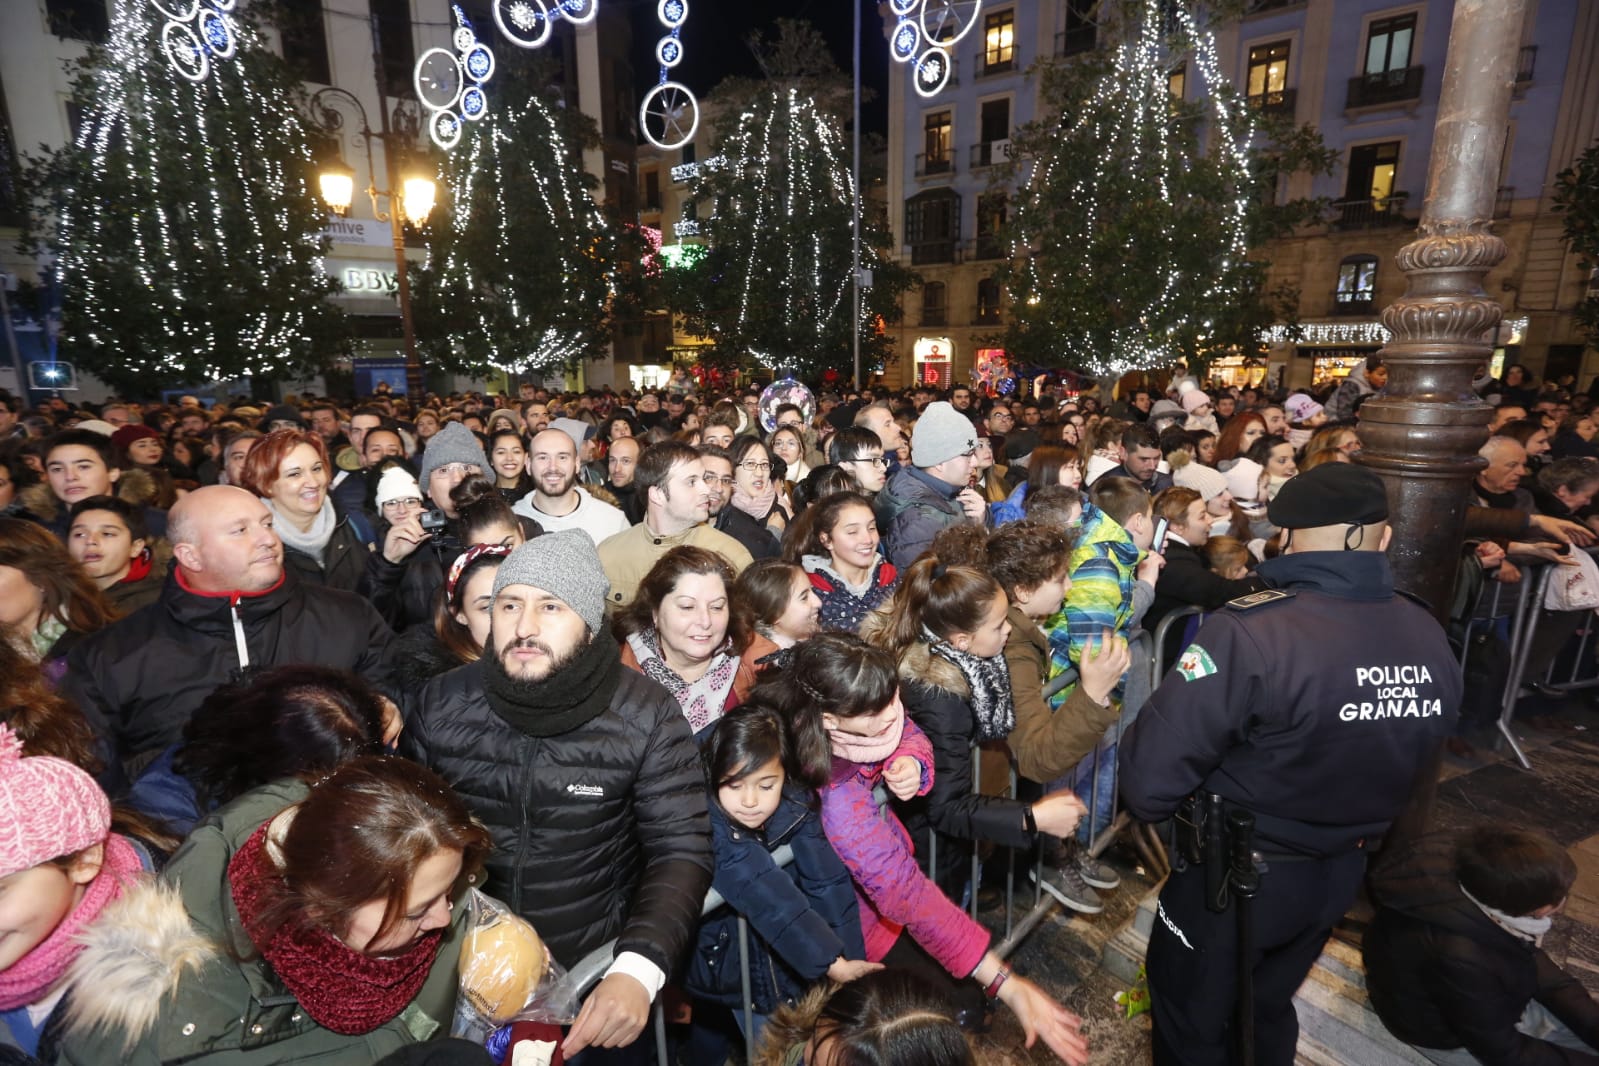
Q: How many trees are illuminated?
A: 4